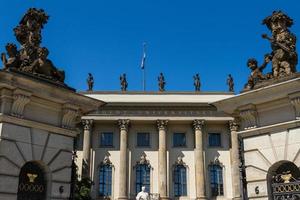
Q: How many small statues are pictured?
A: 5